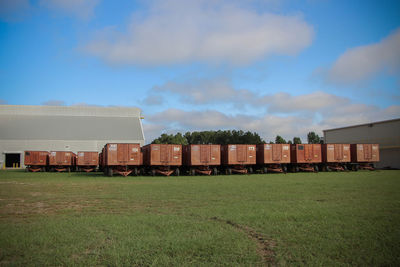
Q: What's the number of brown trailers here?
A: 11